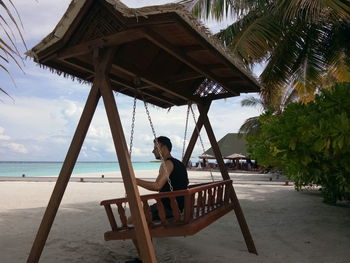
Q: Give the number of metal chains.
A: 4